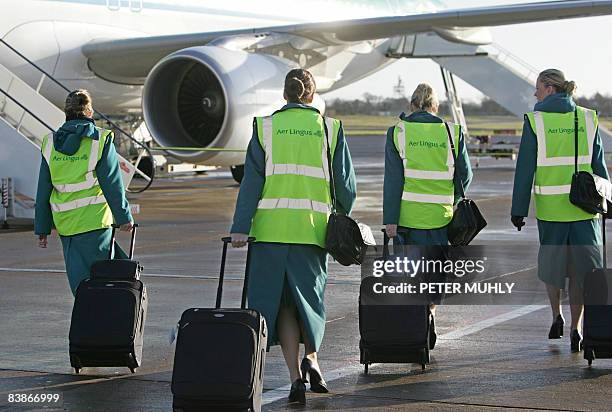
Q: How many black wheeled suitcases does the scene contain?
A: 4